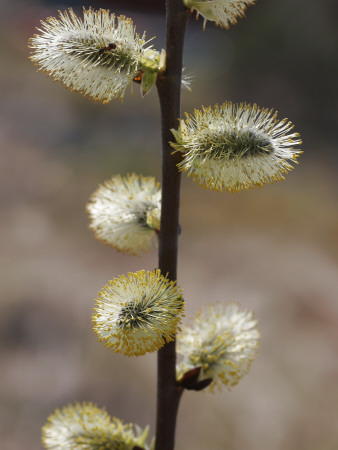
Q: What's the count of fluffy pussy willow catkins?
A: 7